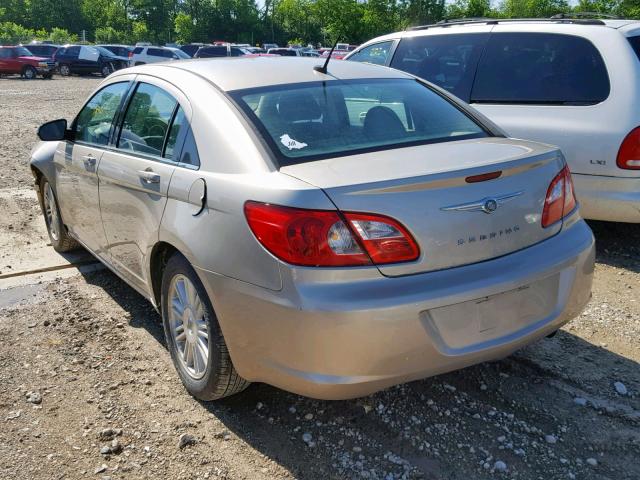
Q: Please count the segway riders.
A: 0